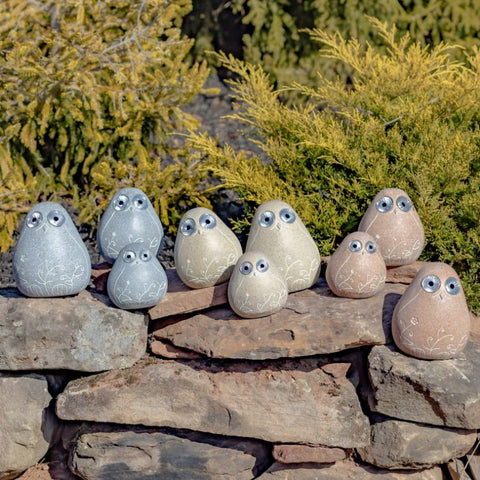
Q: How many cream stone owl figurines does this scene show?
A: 3